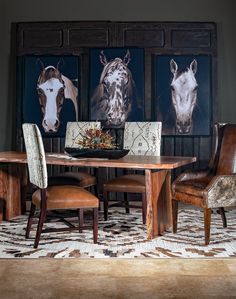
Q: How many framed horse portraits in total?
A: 3